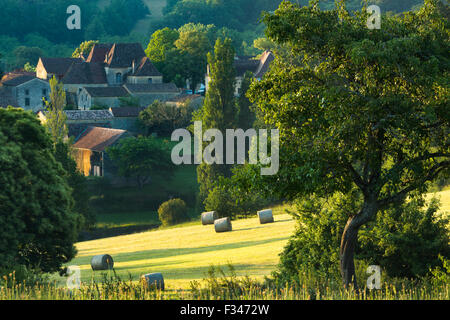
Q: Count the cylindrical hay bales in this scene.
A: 5